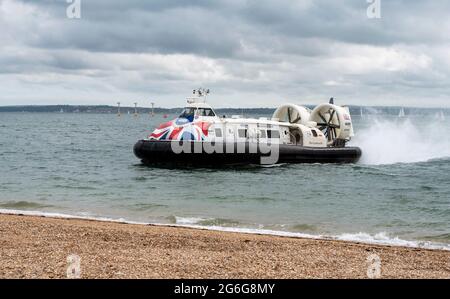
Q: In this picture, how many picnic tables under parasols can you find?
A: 0